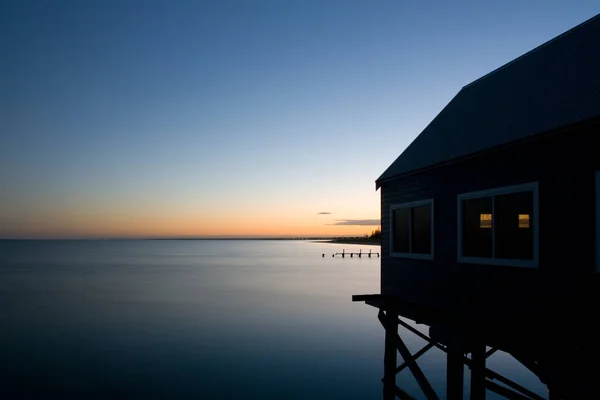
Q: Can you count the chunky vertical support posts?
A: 3